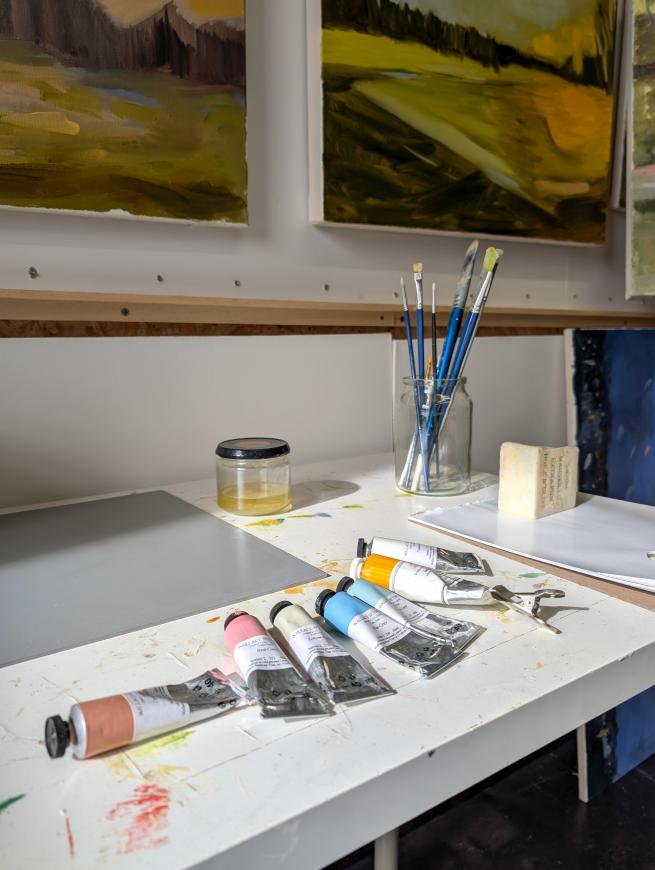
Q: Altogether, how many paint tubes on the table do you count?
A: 7